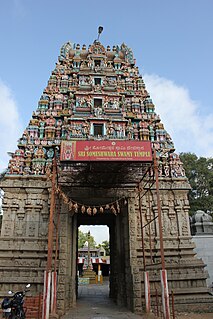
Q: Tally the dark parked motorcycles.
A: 1